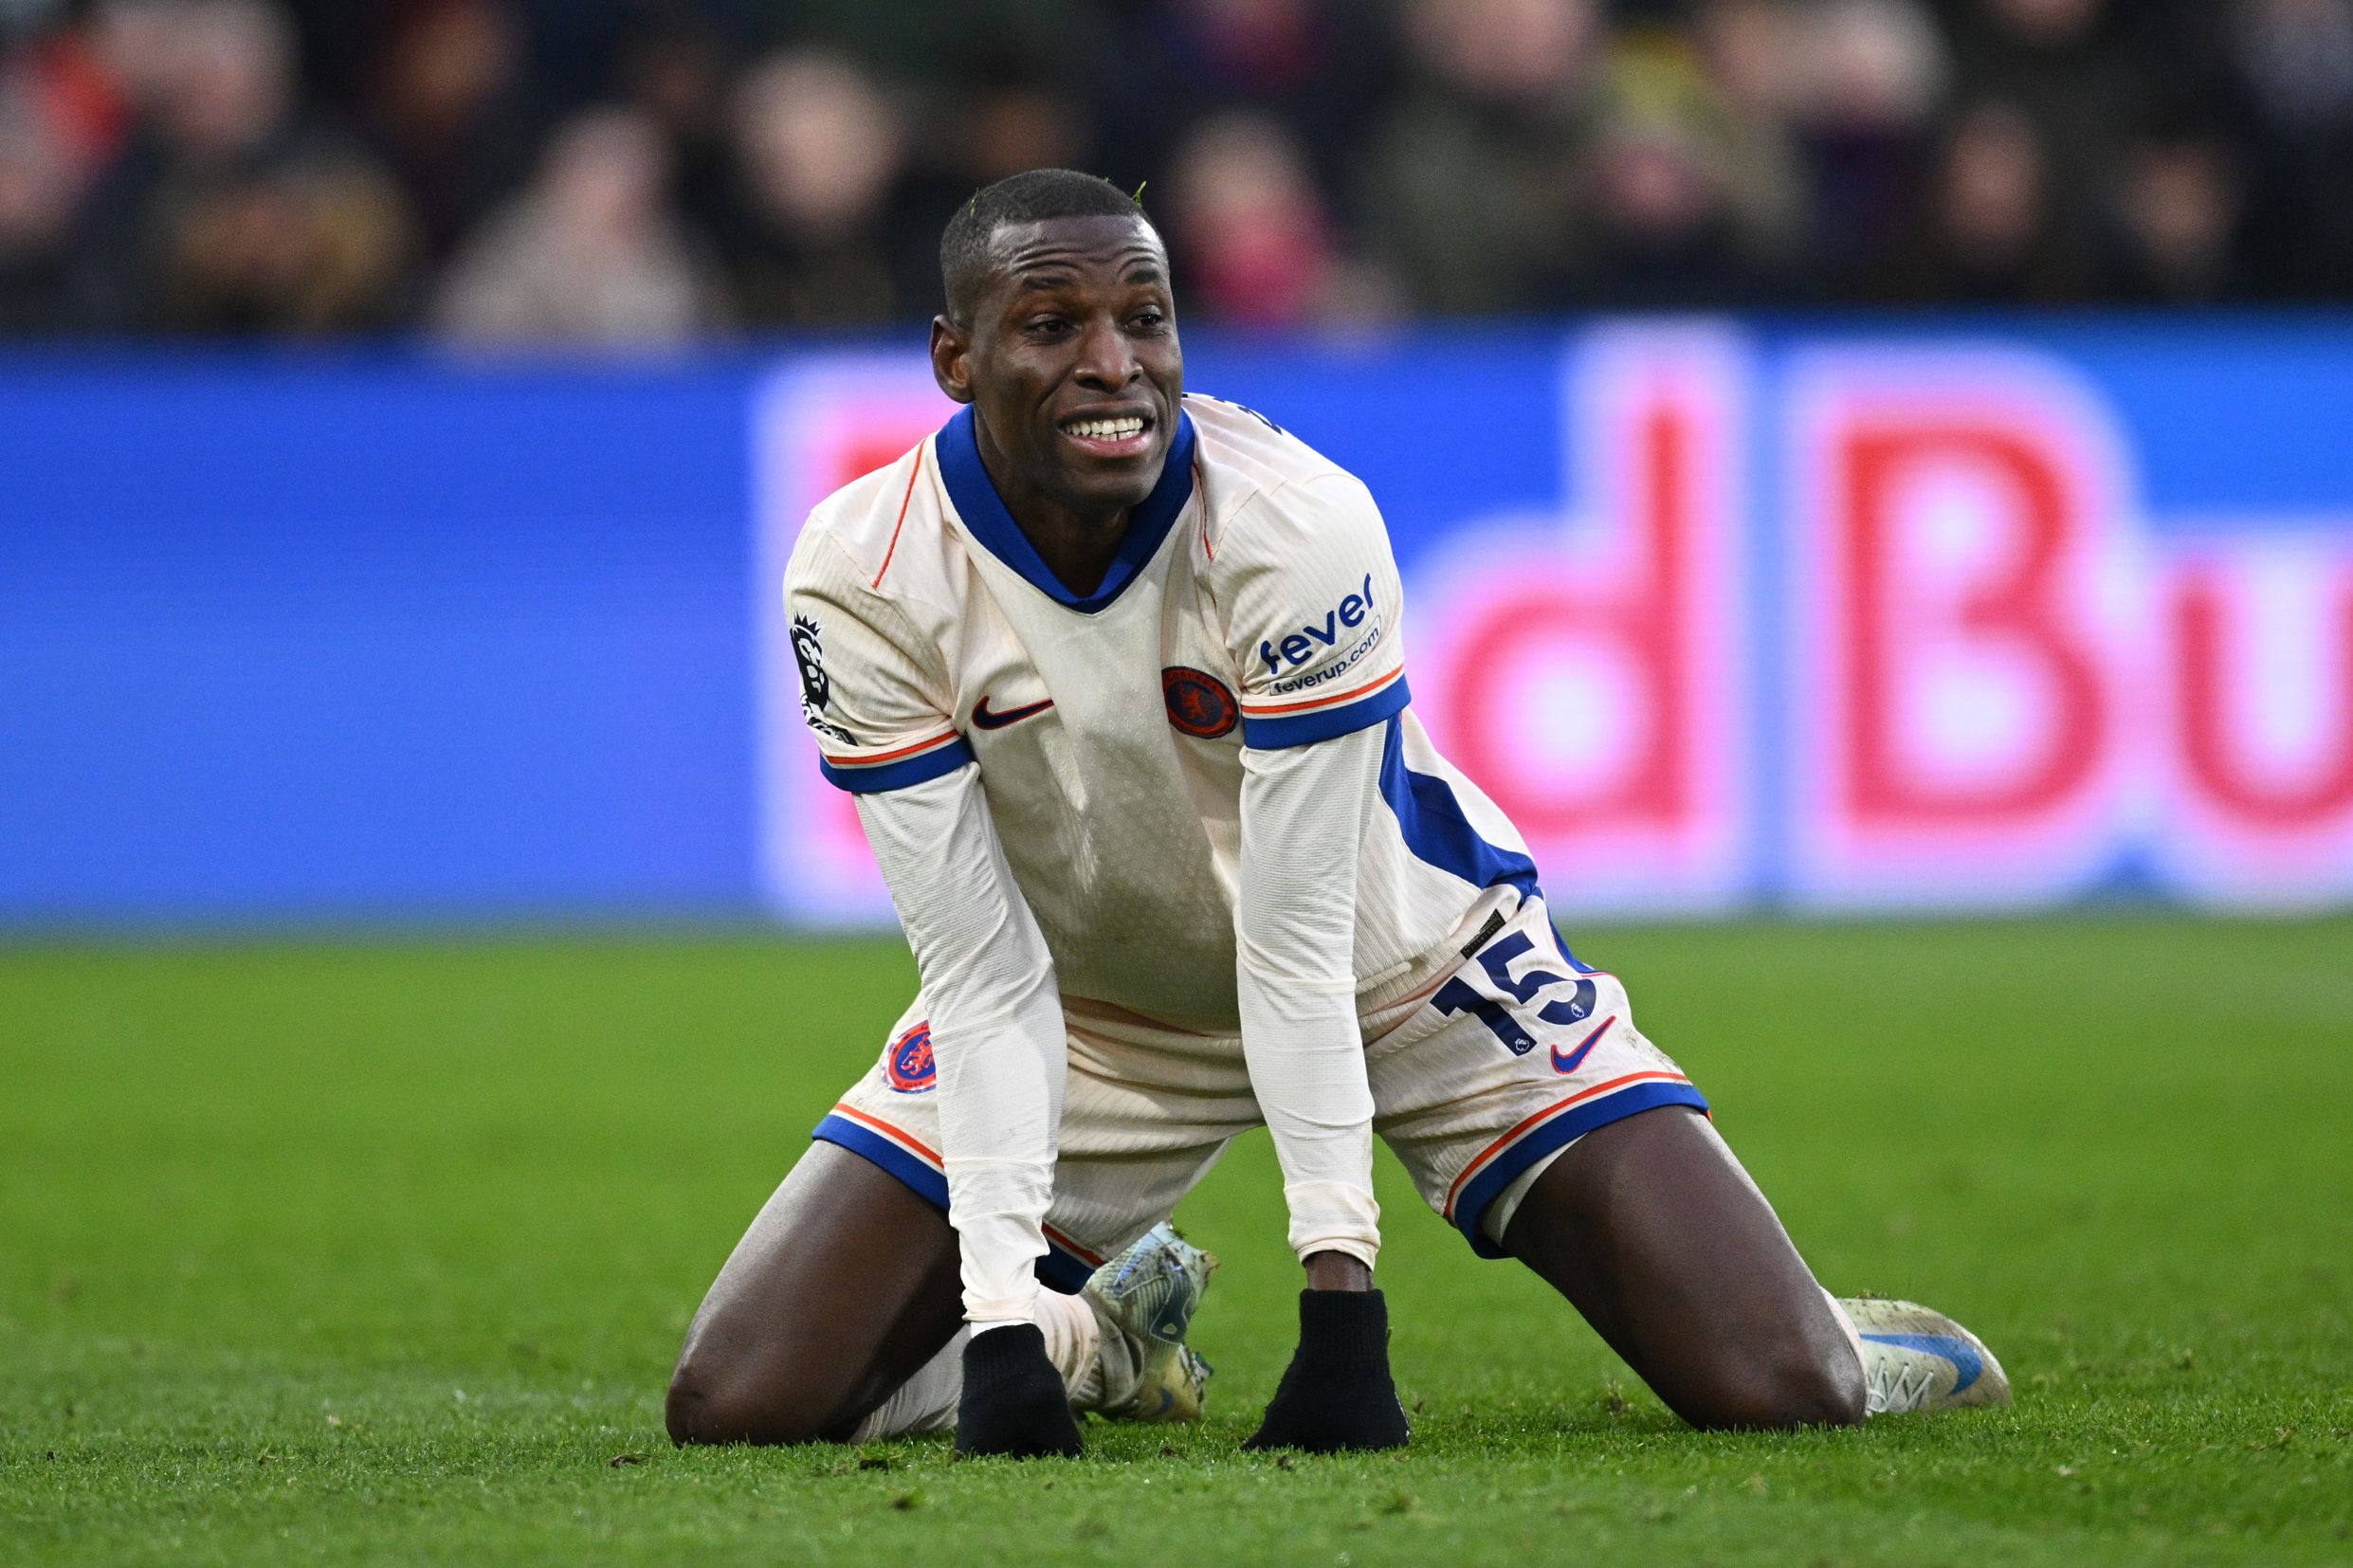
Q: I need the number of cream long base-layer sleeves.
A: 2